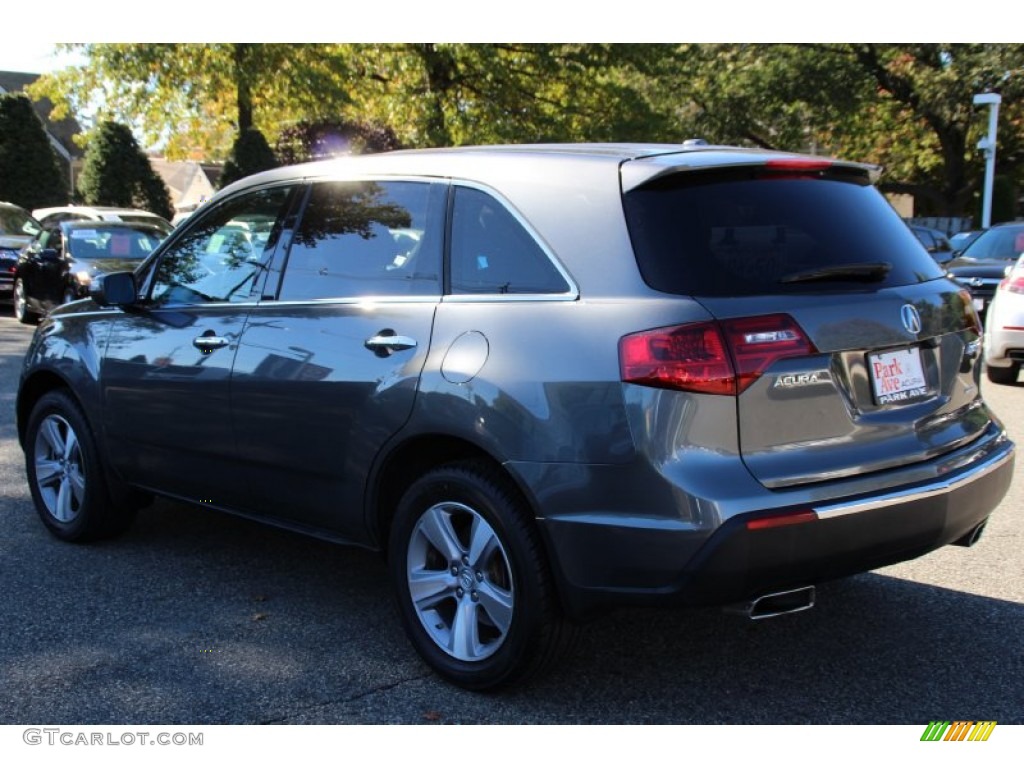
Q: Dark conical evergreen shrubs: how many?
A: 3